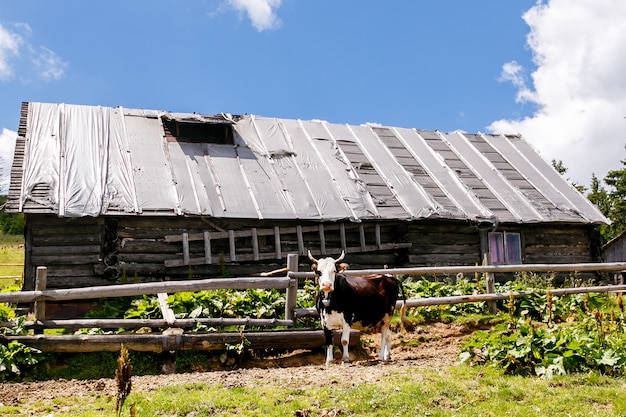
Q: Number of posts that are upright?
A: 3